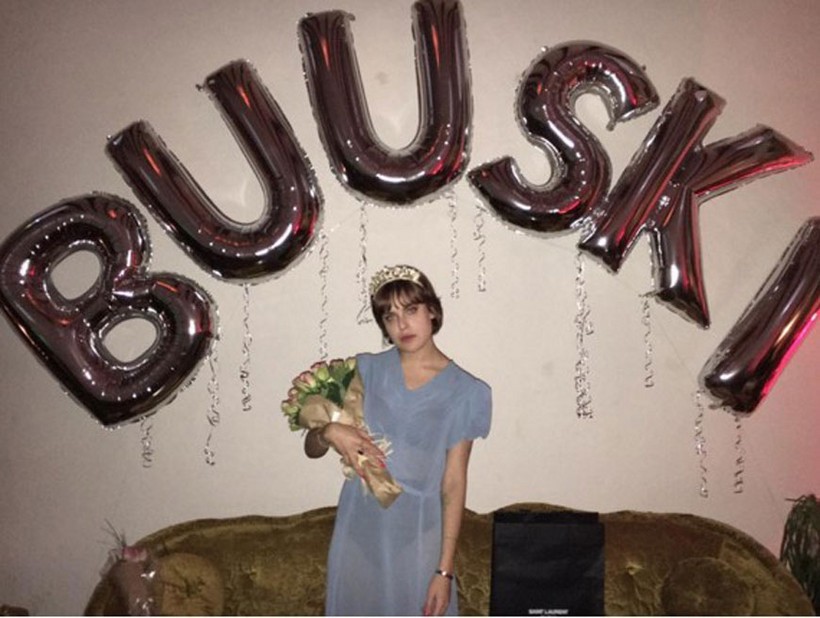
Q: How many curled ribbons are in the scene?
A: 11